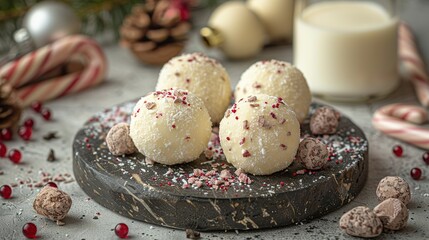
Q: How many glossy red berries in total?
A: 14